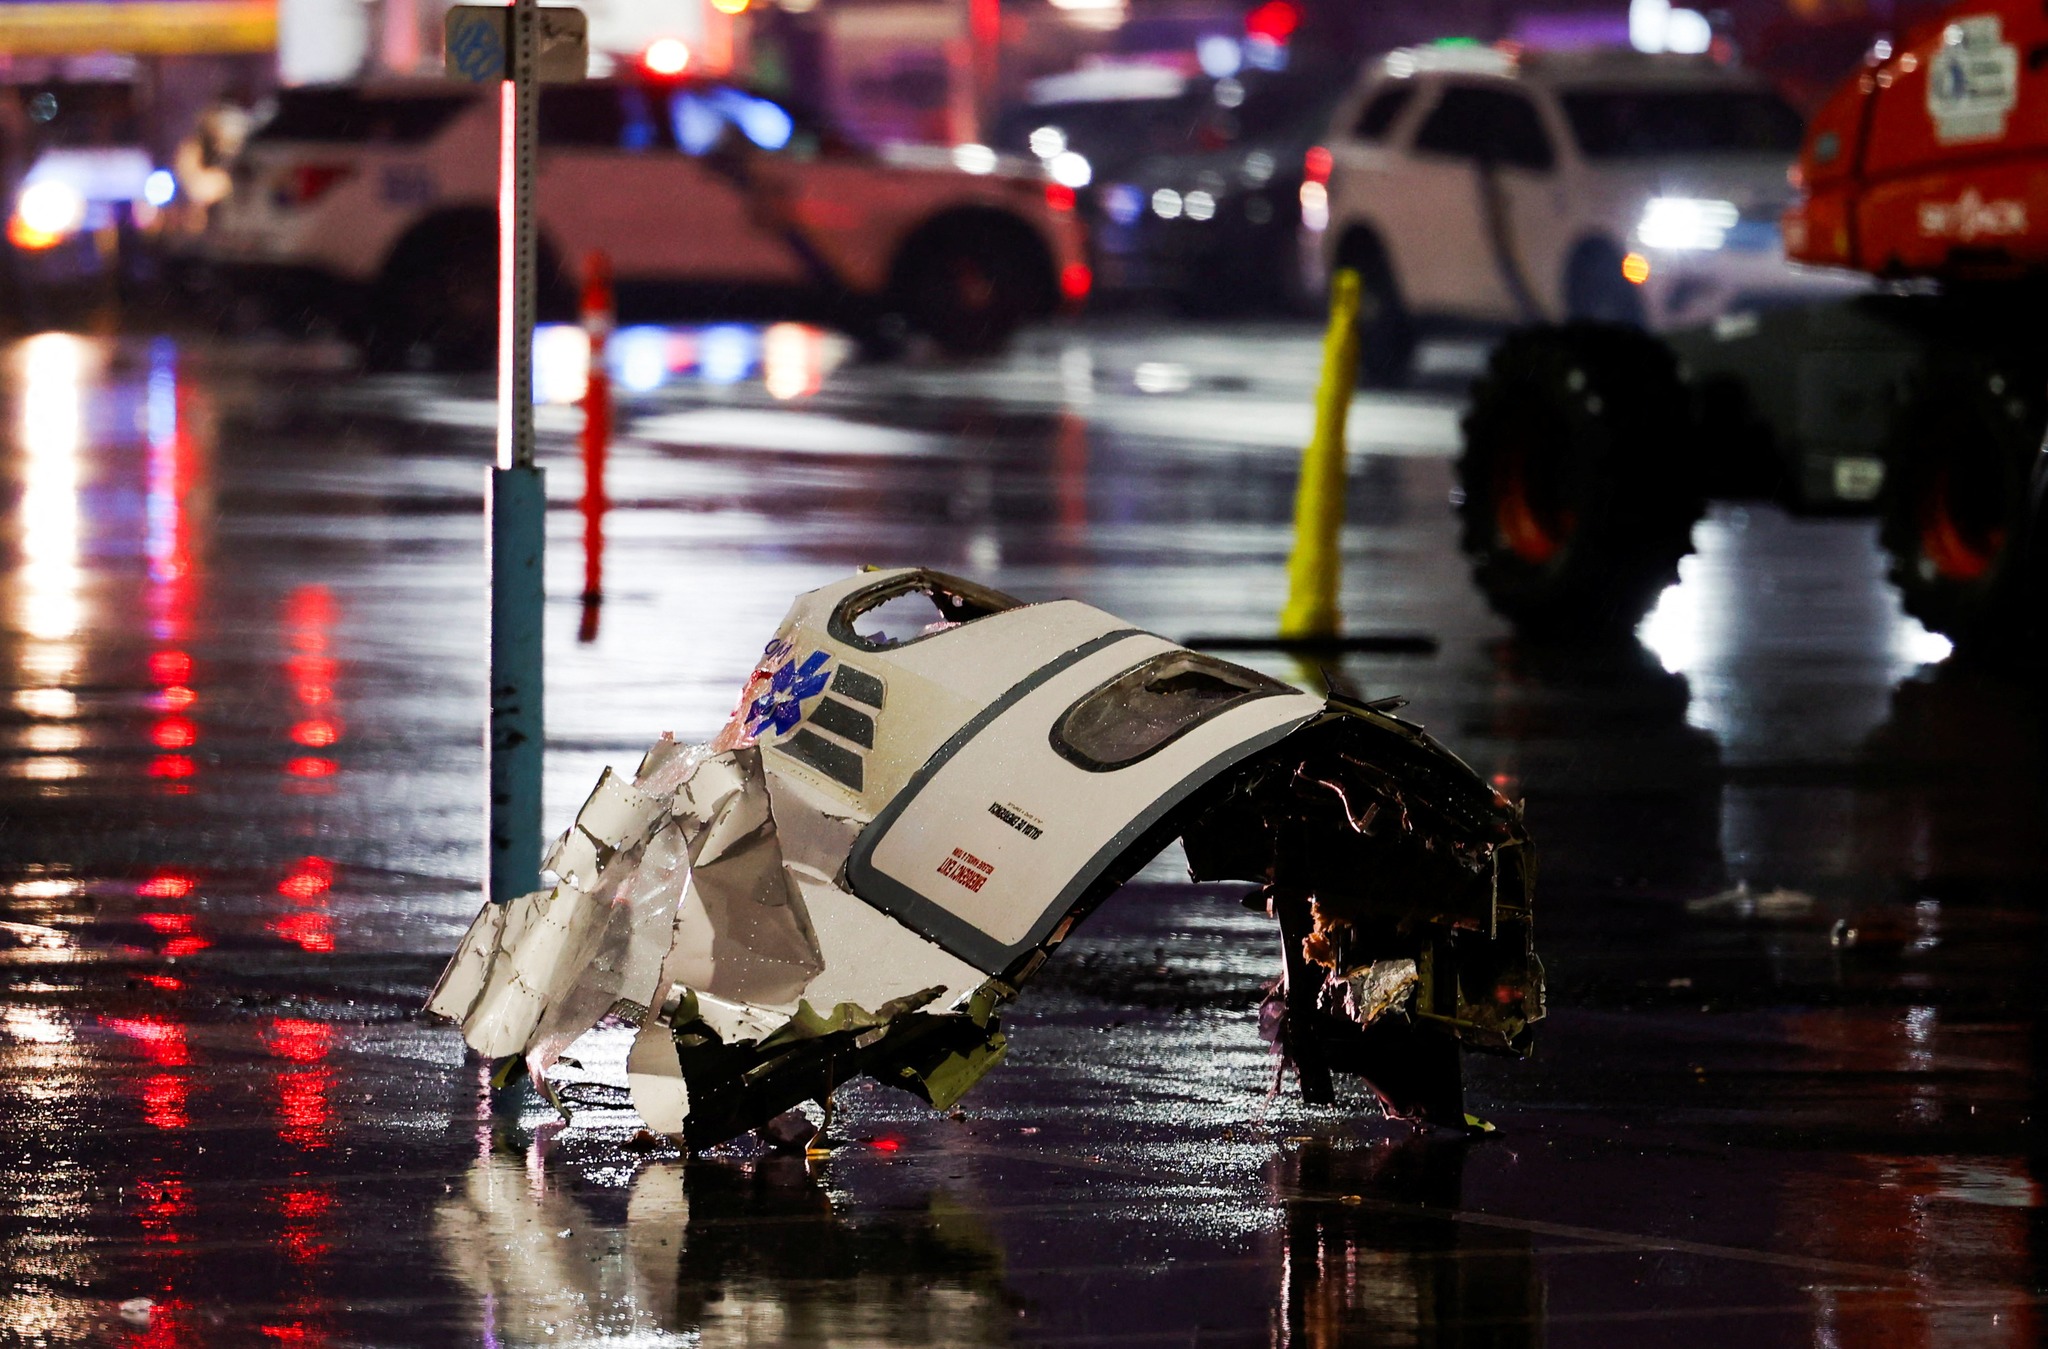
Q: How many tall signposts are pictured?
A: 1